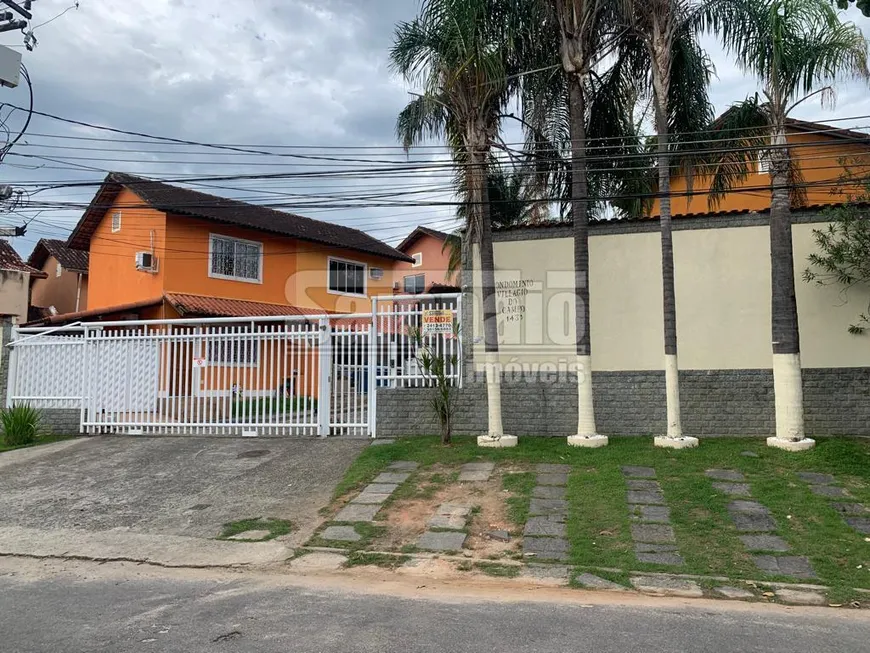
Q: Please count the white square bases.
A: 4